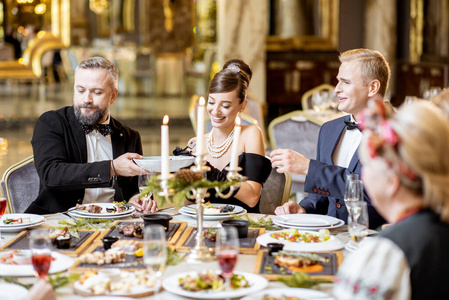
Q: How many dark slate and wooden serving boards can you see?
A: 5